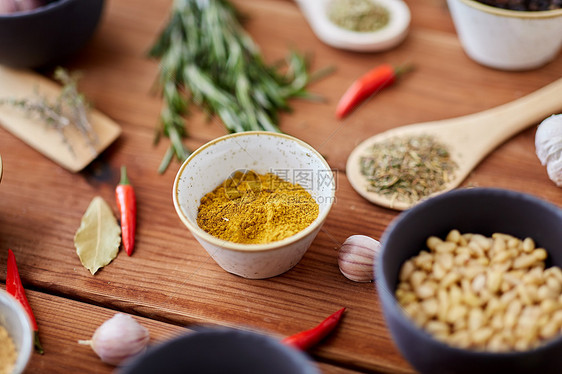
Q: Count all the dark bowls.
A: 3